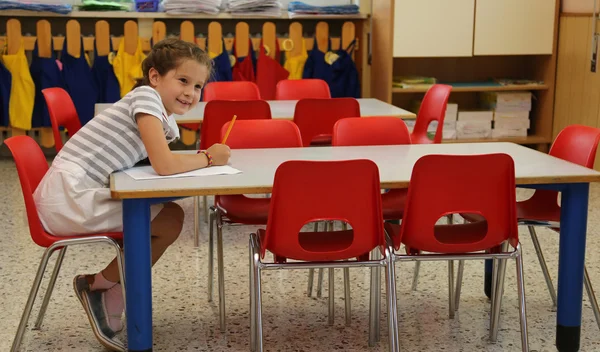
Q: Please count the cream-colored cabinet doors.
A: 2